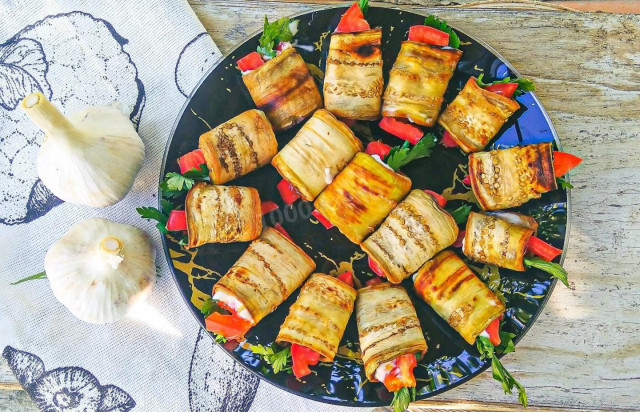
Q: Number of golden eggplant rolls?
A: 15